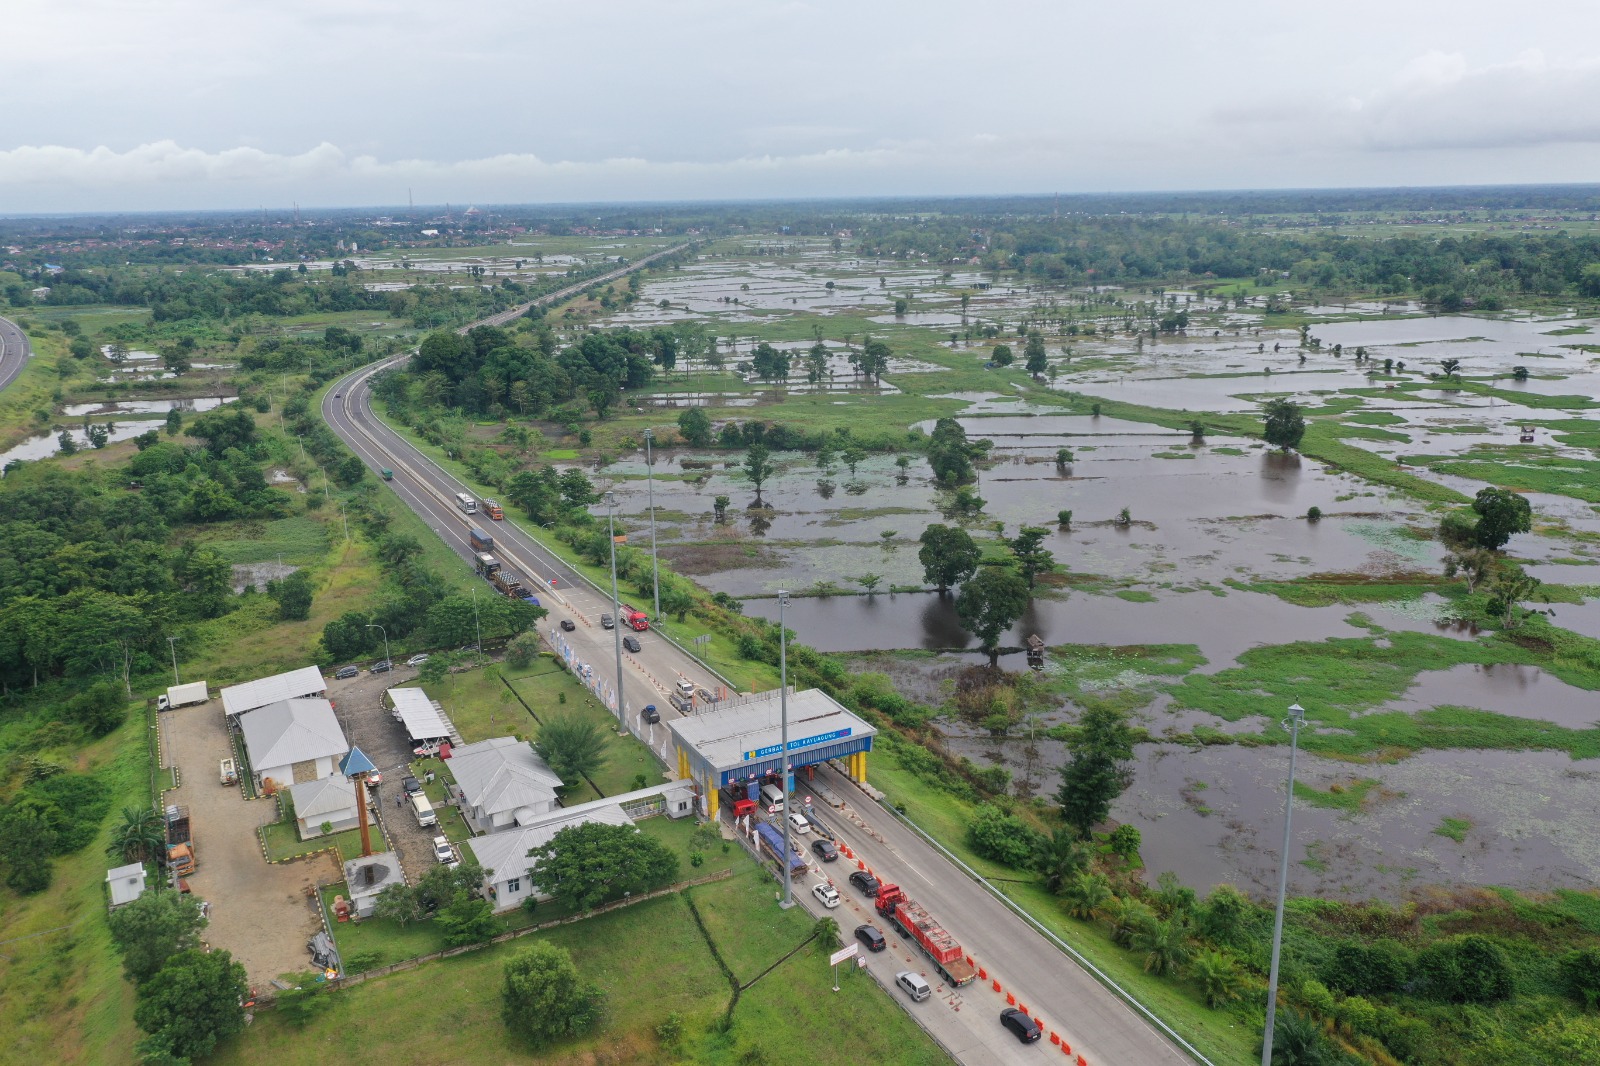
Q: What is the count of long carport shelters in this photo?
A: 2